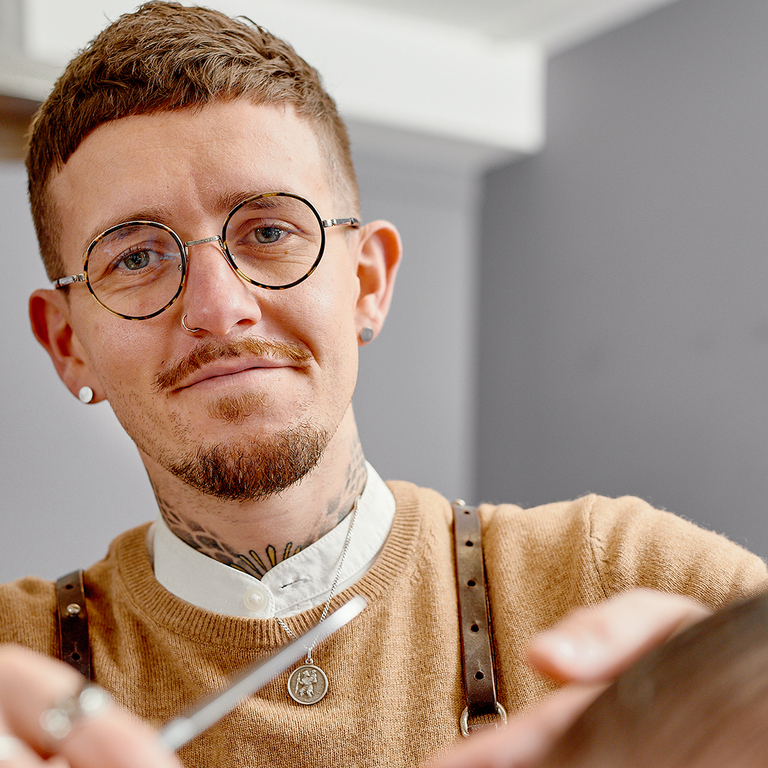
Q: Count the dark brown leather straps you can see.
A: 2